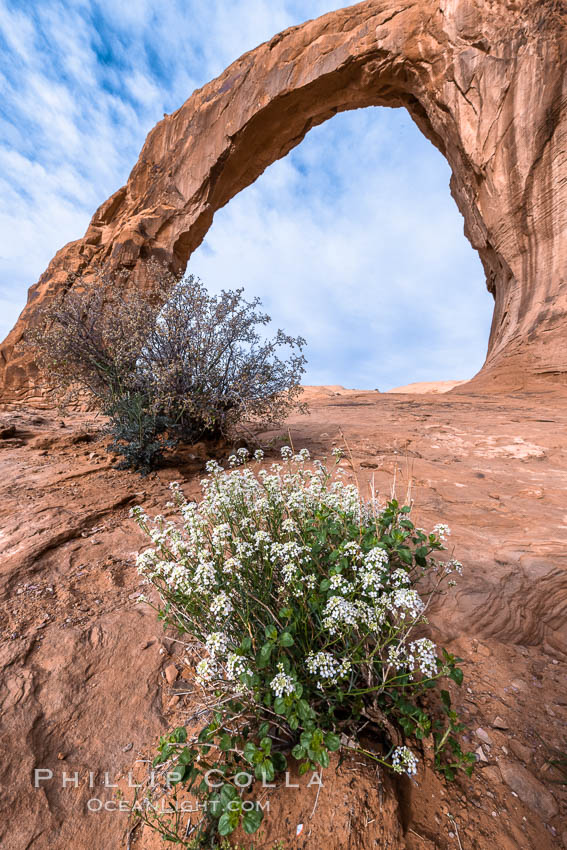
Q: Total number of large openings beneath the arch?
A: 1